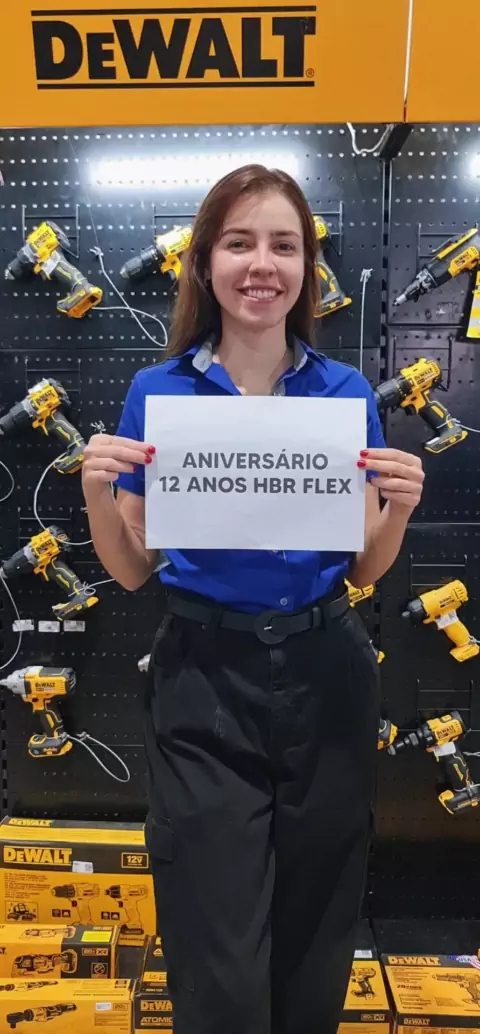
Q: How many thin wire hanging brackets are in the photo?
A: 9